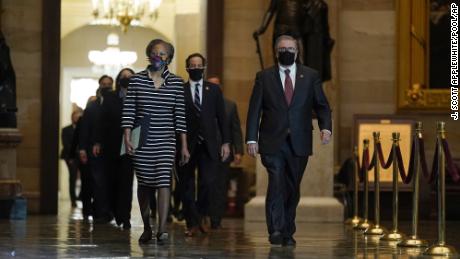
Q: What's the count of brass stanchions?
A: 6